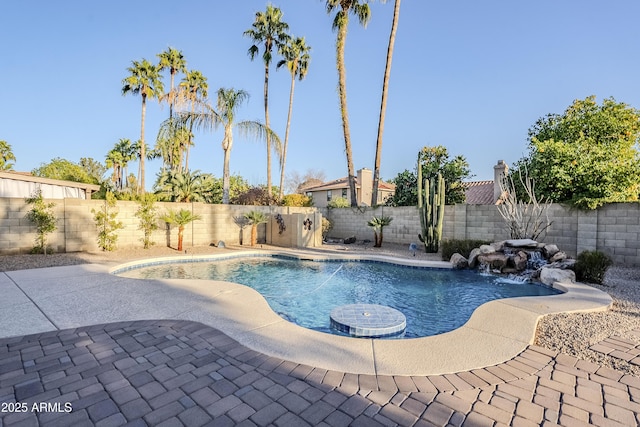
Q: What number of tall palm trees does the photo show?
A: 8